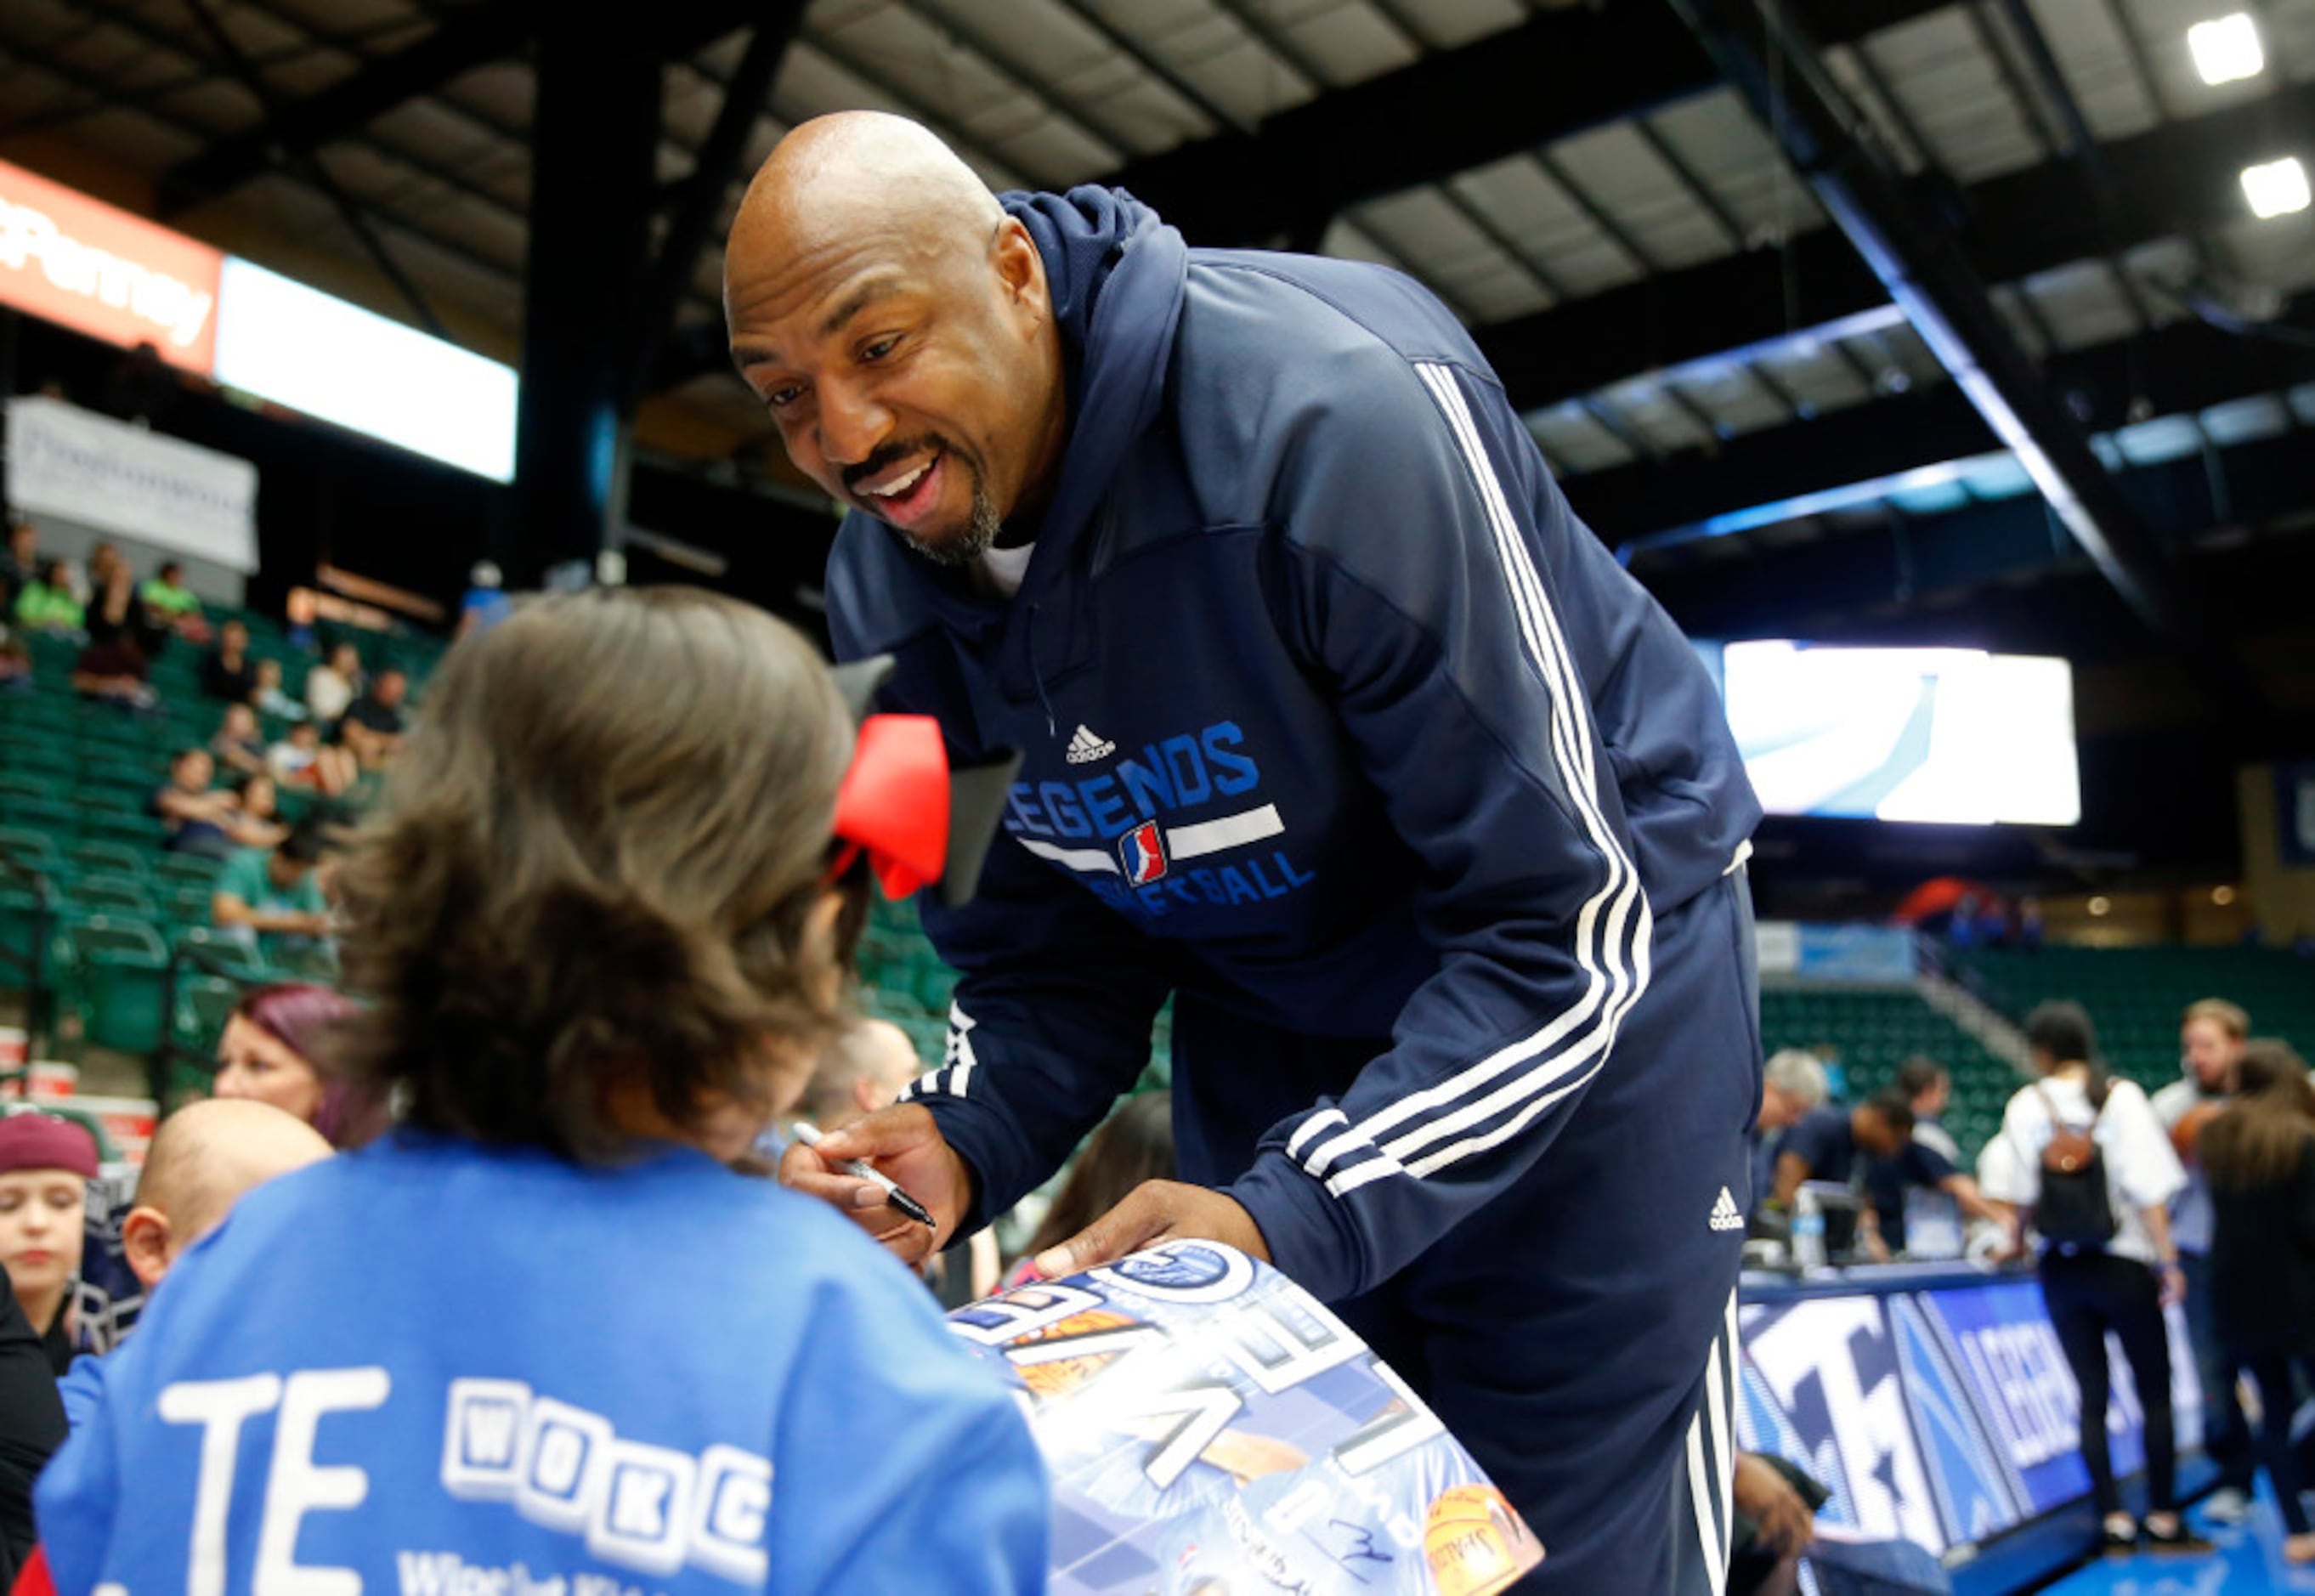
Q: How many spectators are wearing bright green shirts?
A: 2